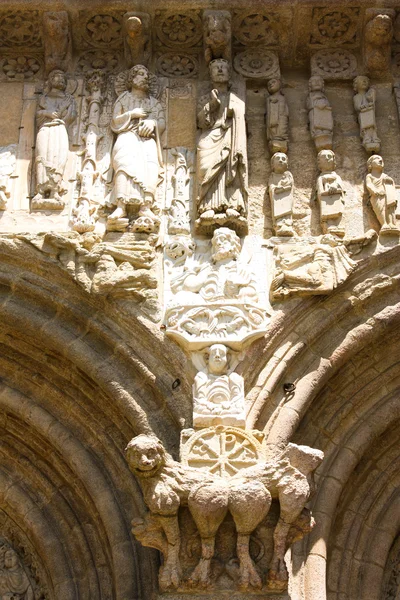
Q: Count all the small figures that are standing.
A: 6